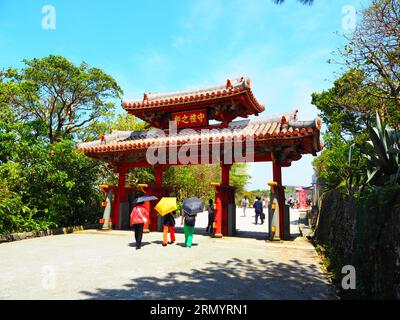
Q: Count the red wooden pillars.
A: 4